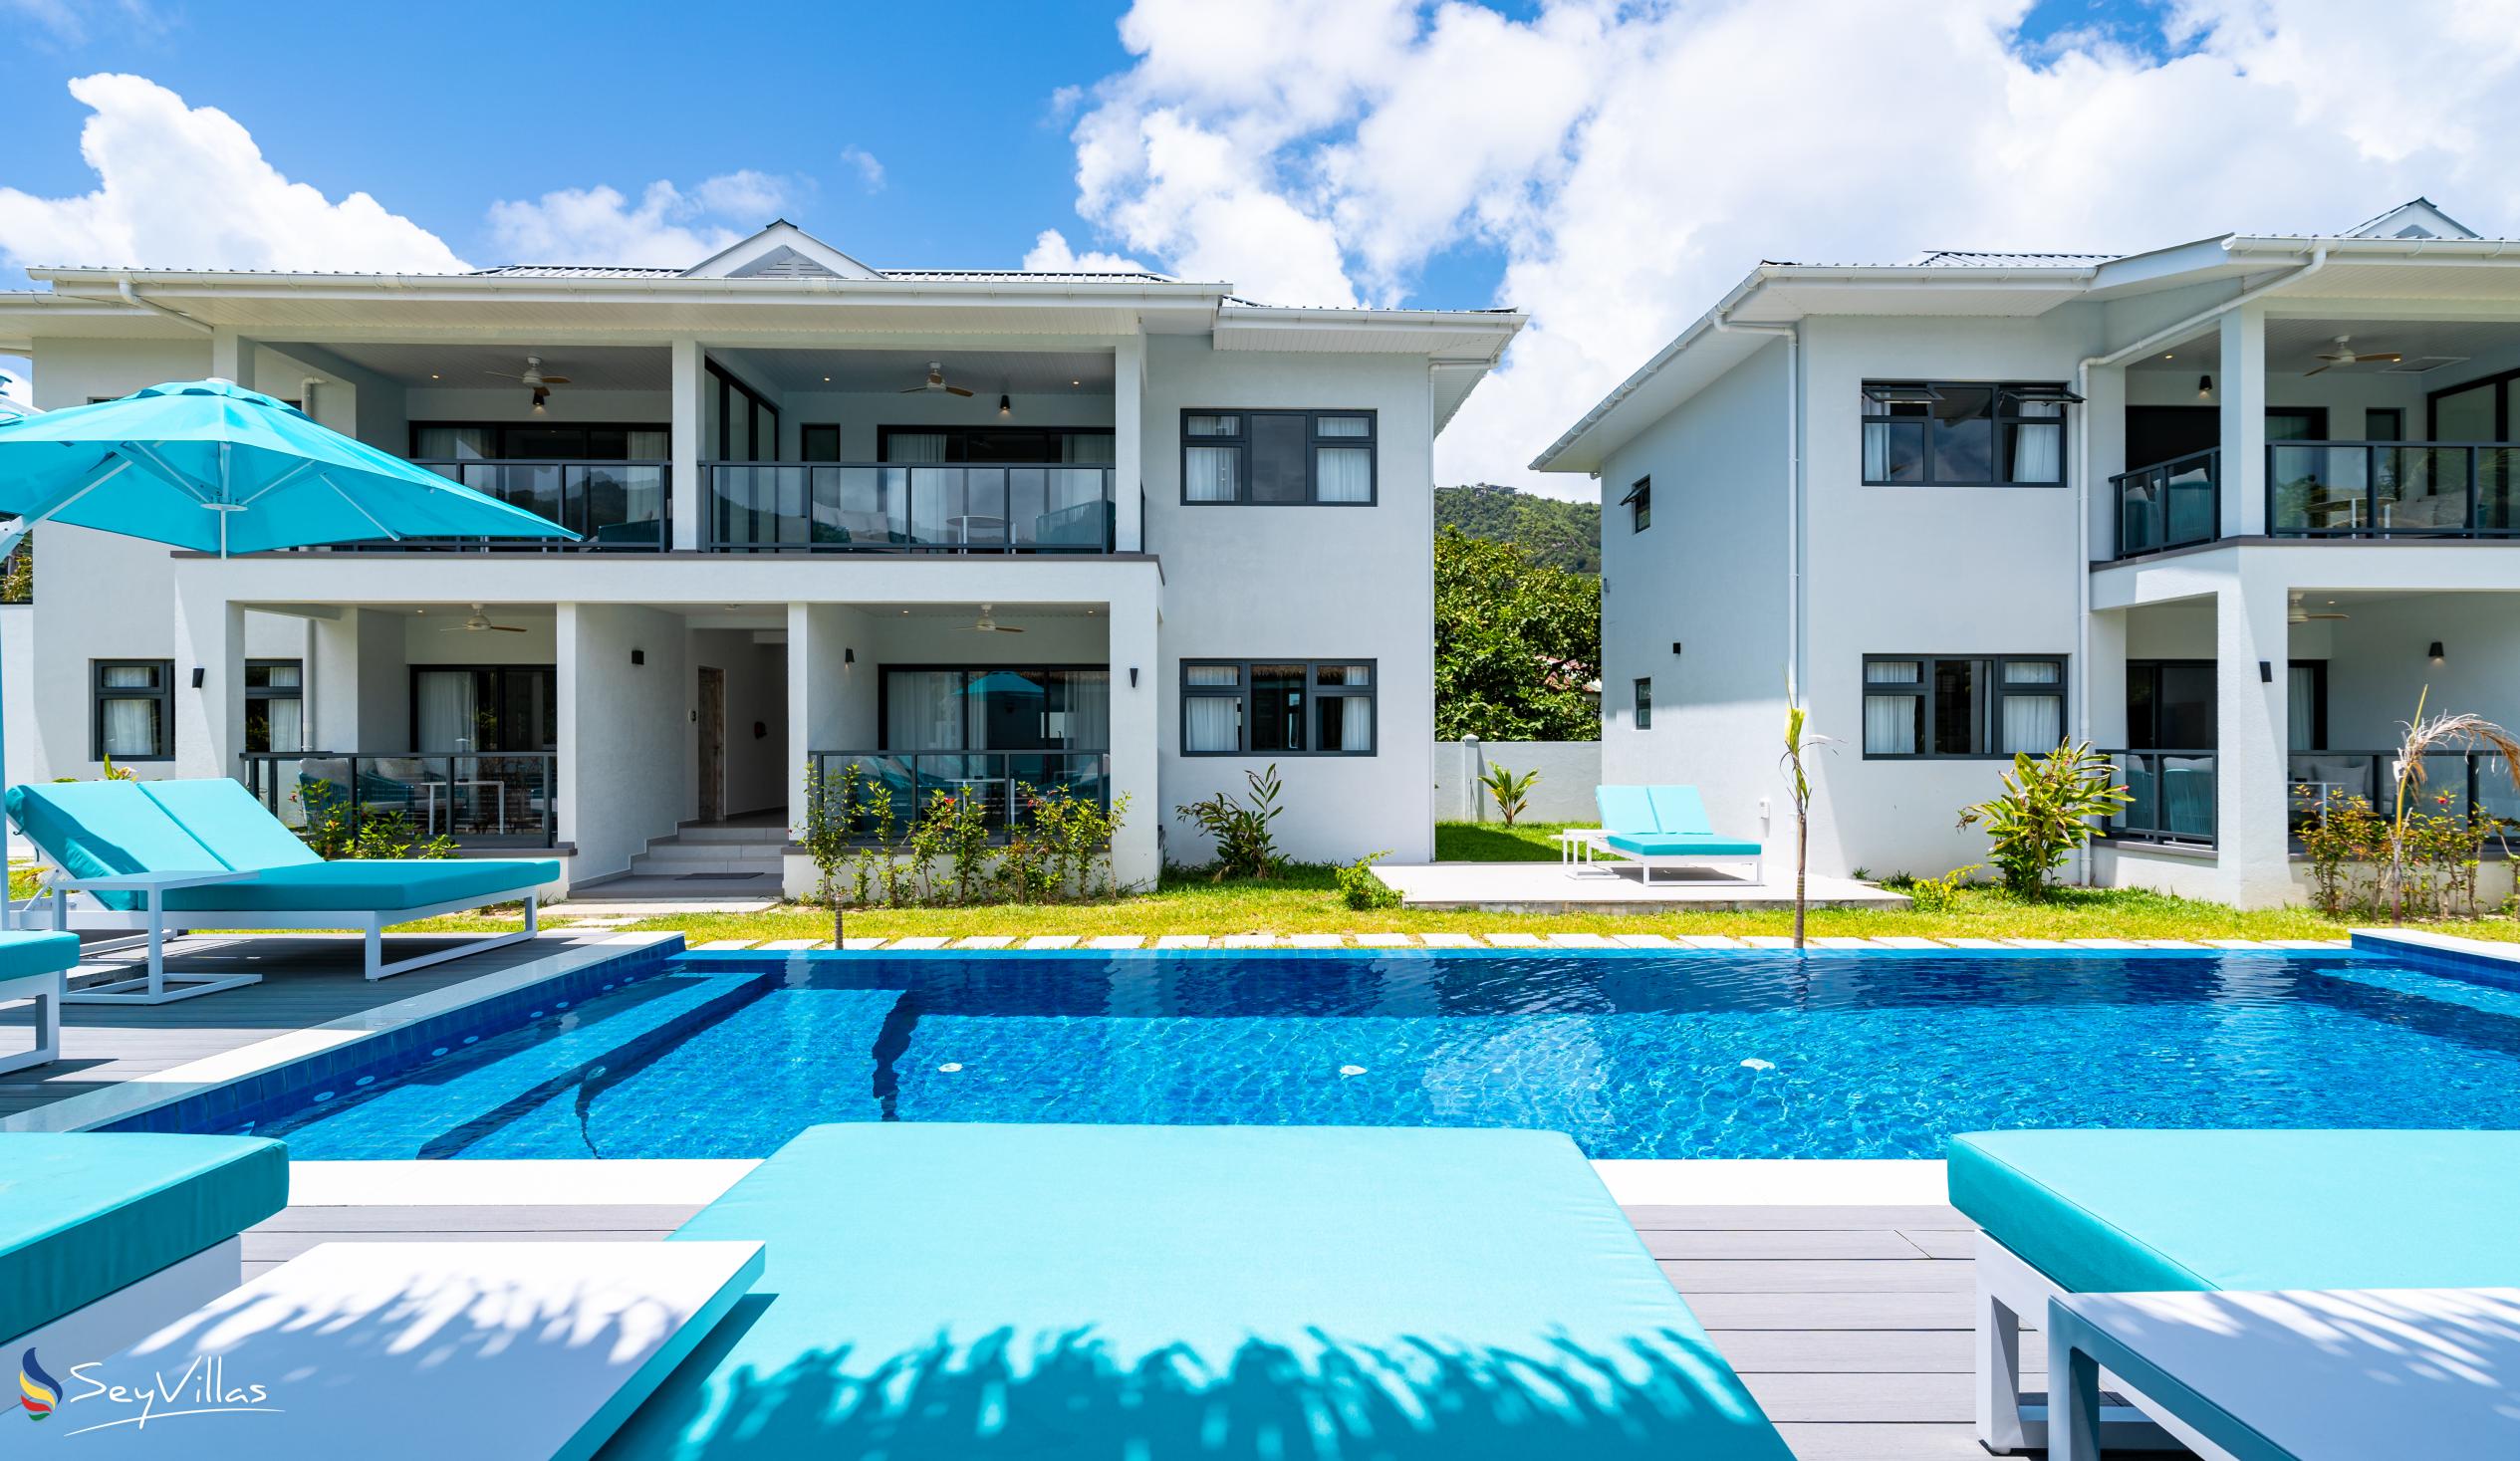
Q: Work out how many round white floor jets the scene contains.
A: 3